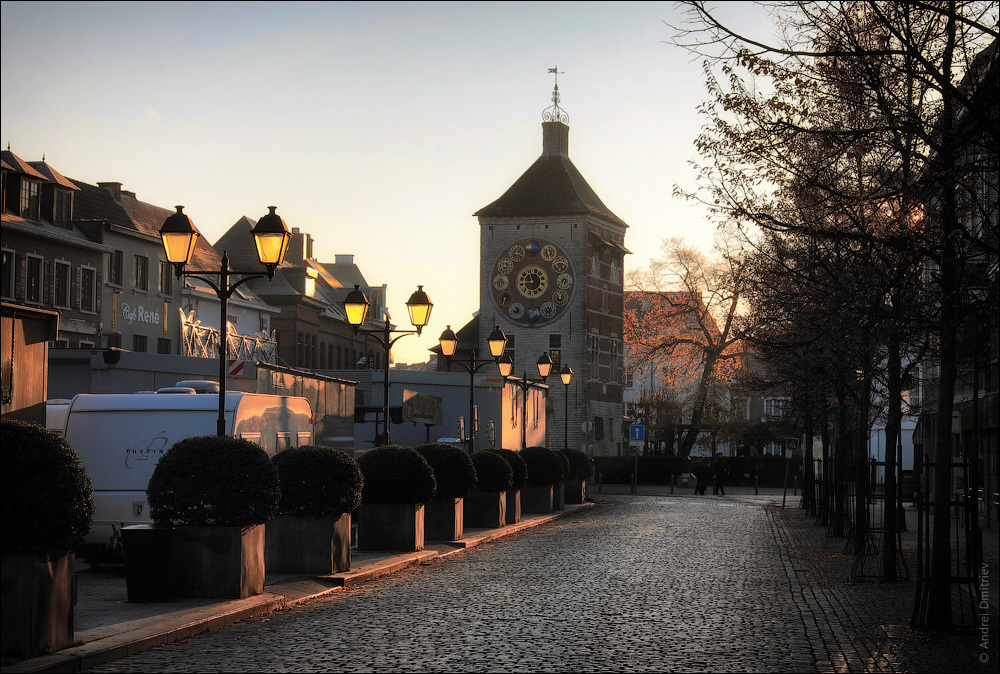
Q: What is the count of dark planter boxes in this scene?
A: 10